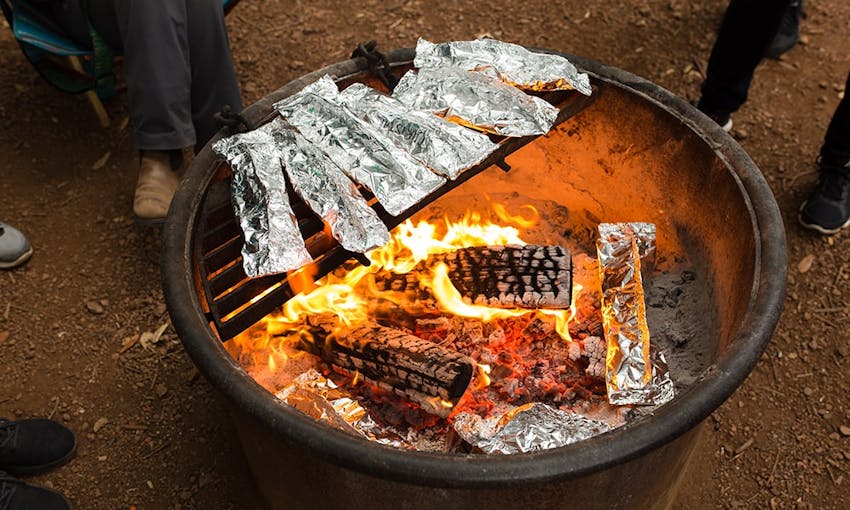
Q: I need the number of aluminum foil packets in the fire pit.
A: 9